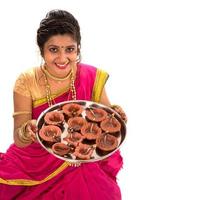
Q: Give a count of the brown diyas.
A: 11